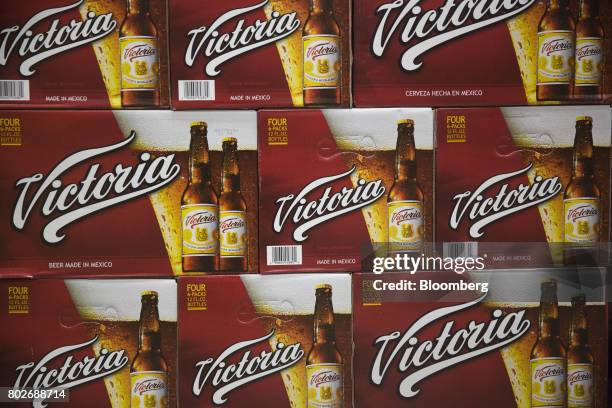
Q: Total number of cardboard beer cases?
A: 9